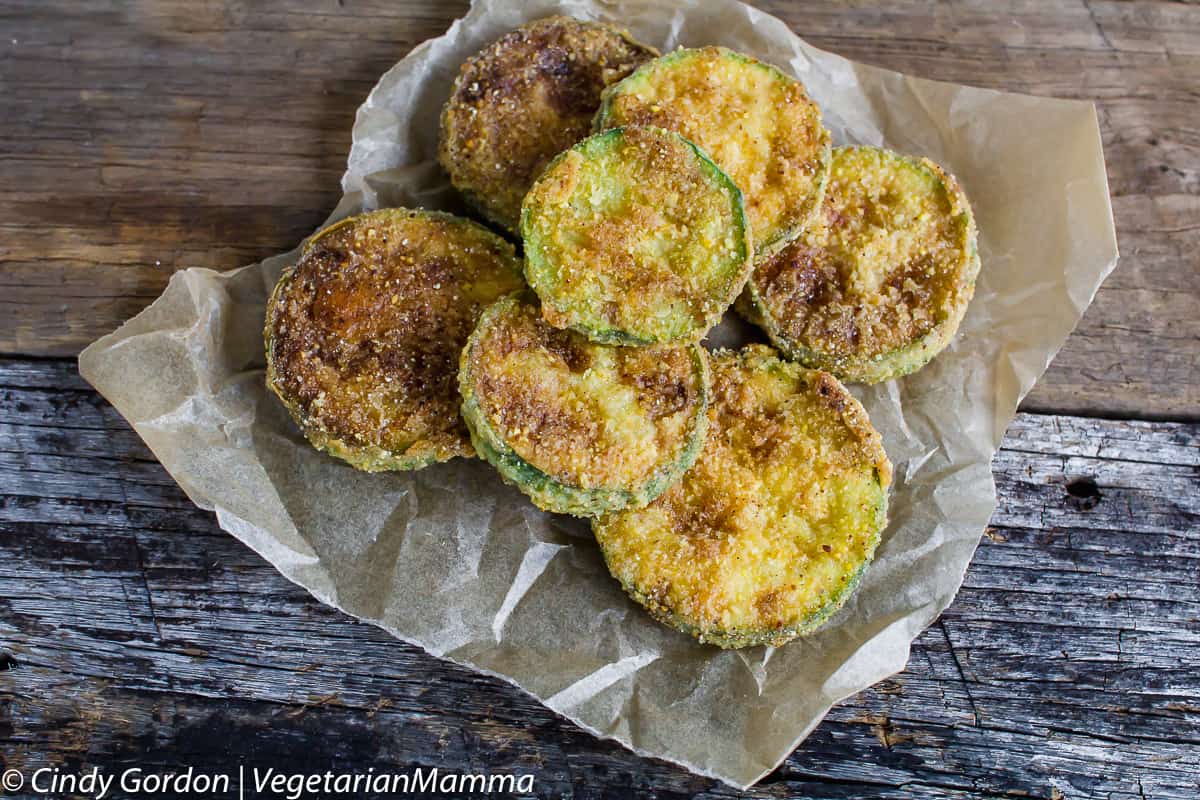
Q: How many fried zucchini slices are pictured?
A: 7